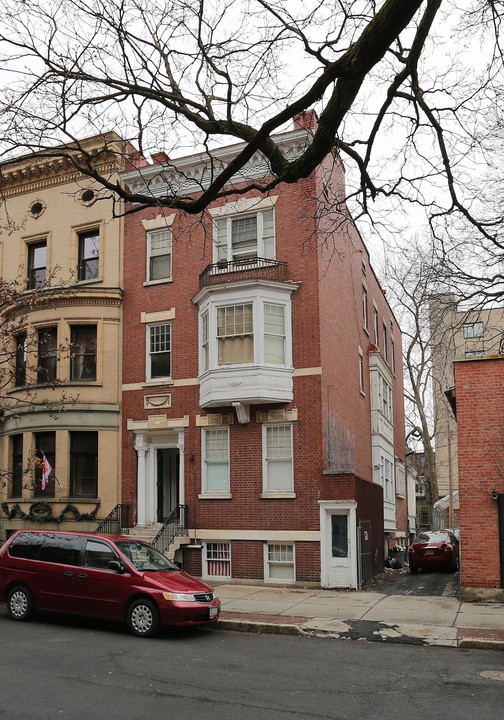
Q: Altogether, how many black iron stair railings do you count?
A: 2